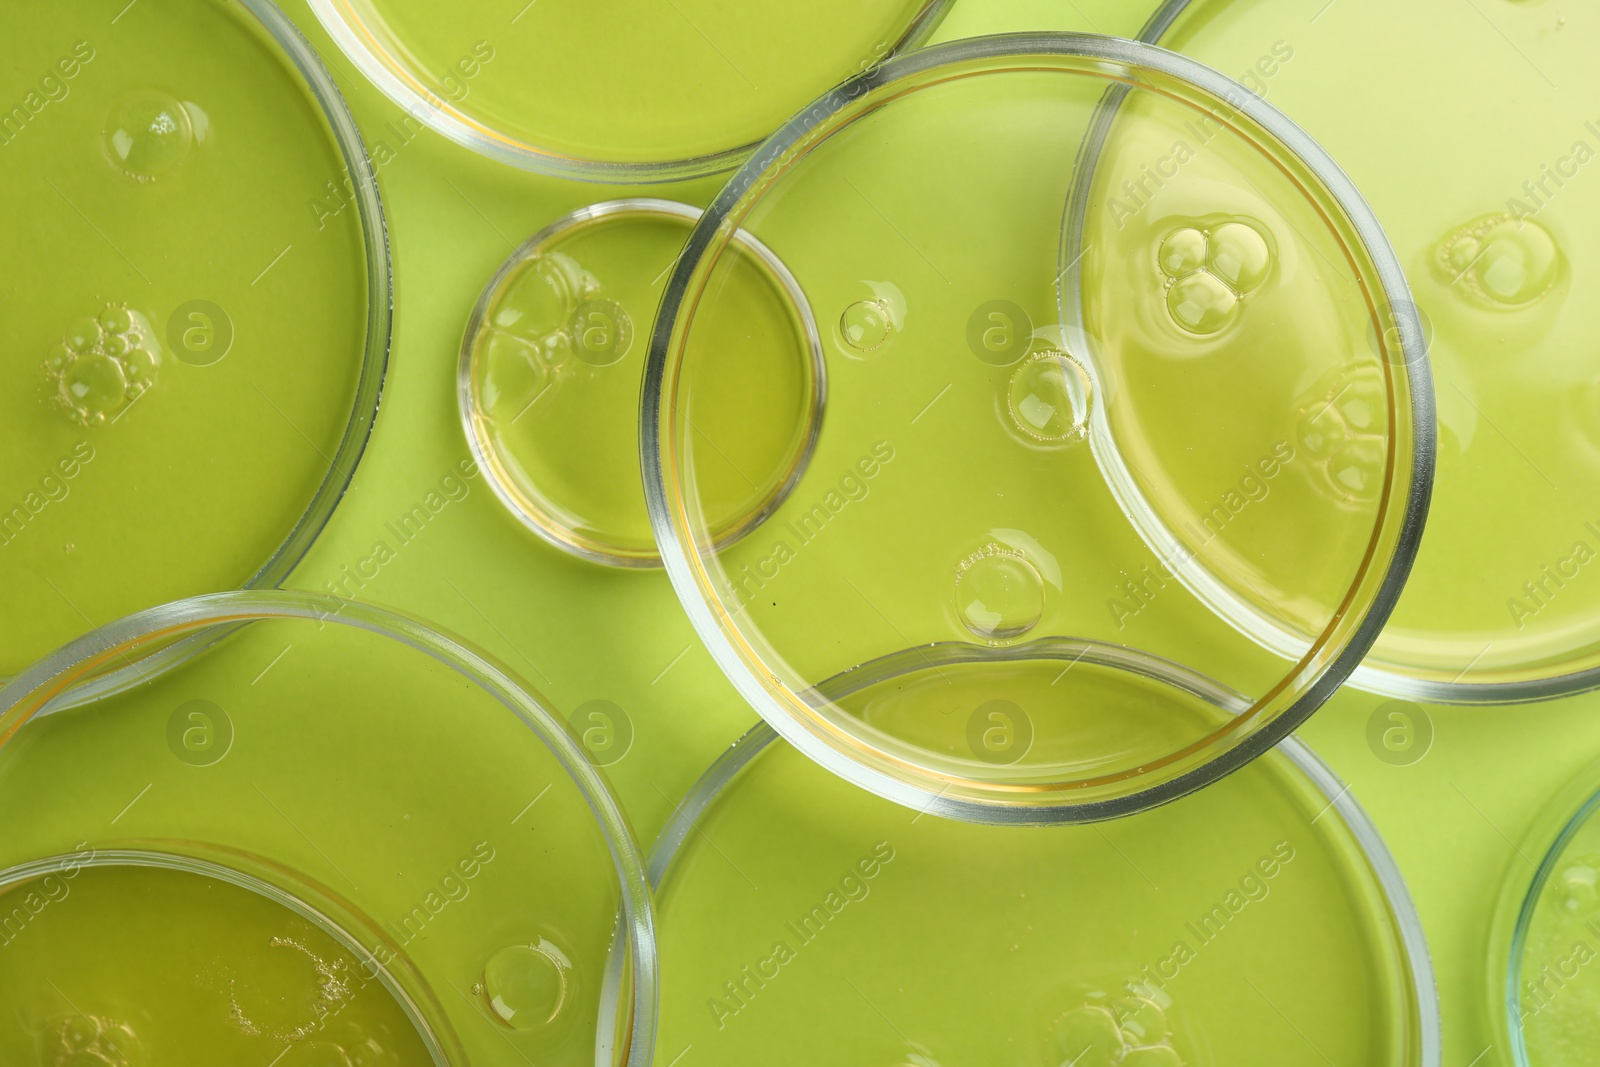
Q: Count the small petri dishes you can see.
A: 1